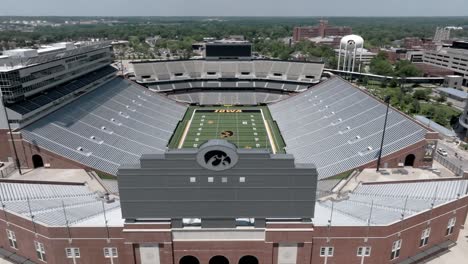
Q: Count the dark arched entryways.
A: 5